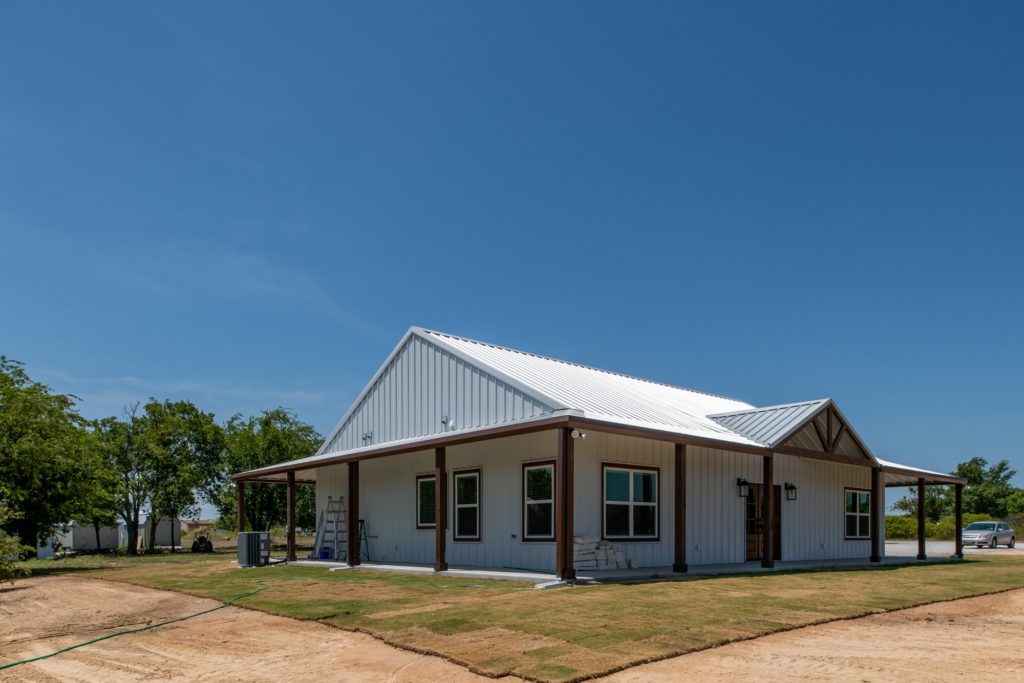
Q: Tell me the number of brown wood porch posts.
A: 10